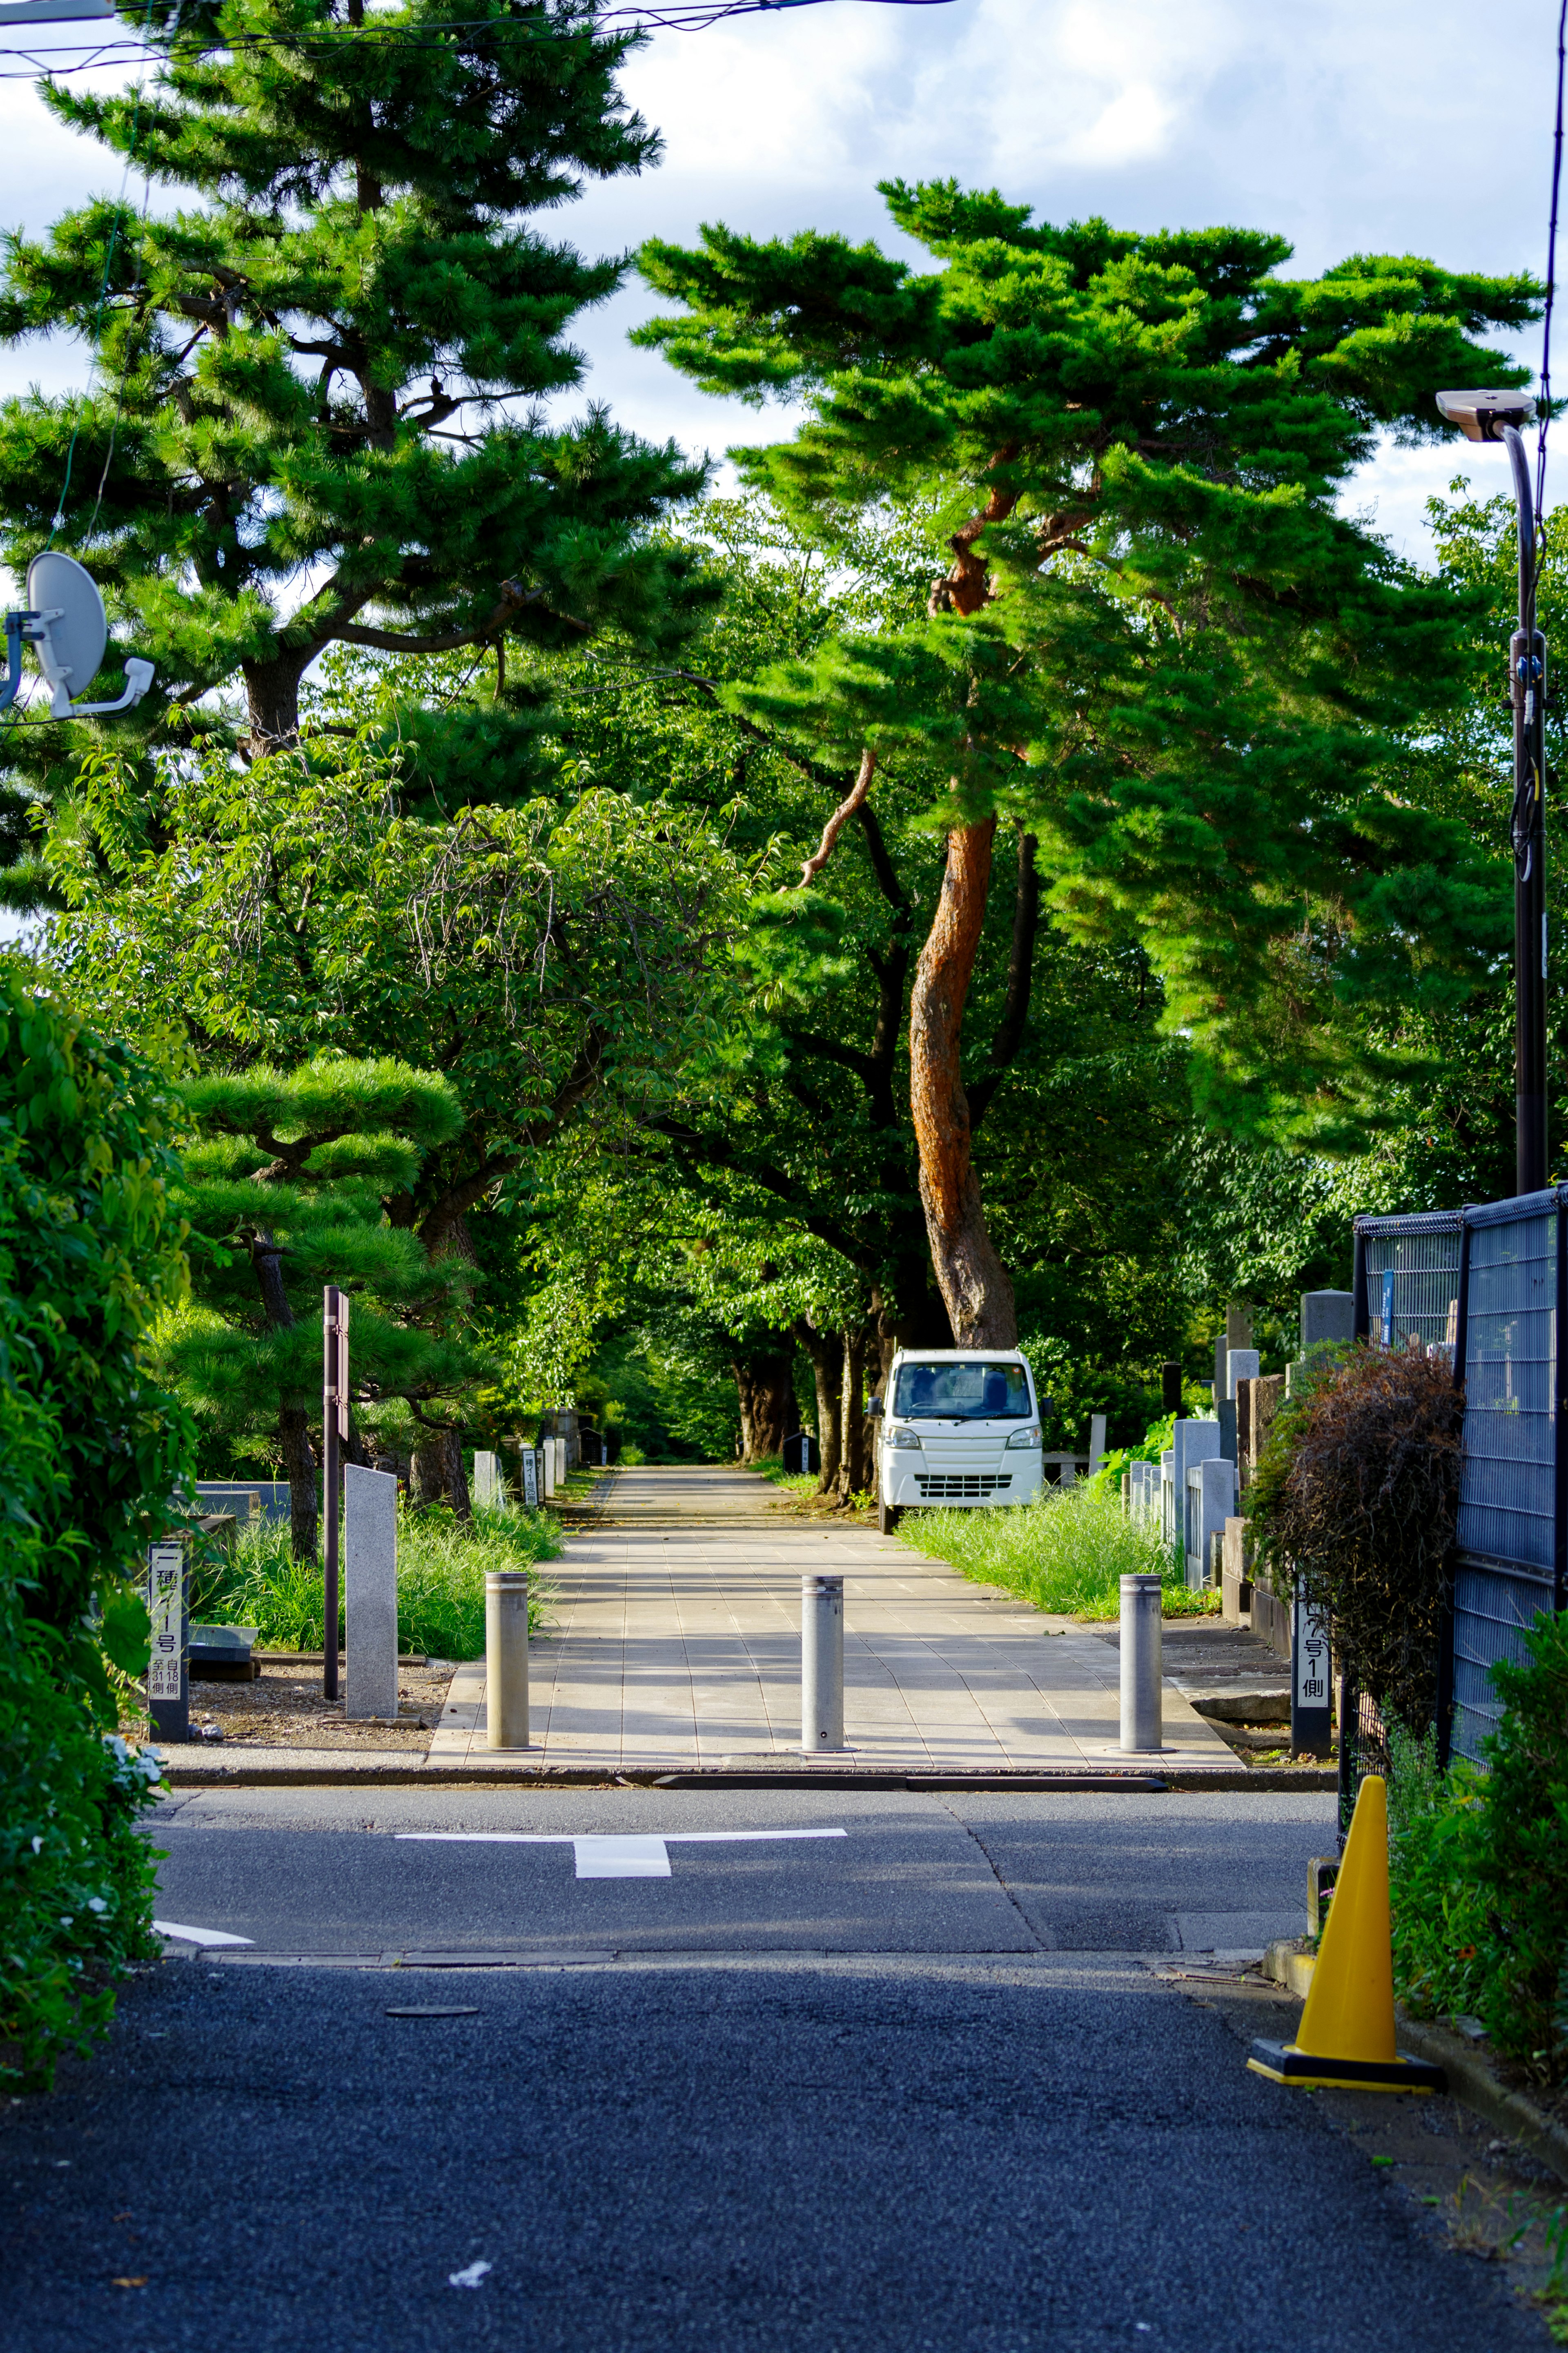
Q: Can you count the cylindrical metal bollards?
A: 3